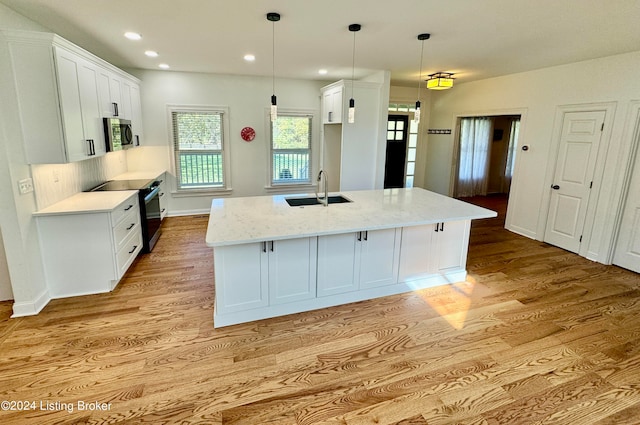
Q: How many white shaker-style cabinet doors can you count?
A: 14